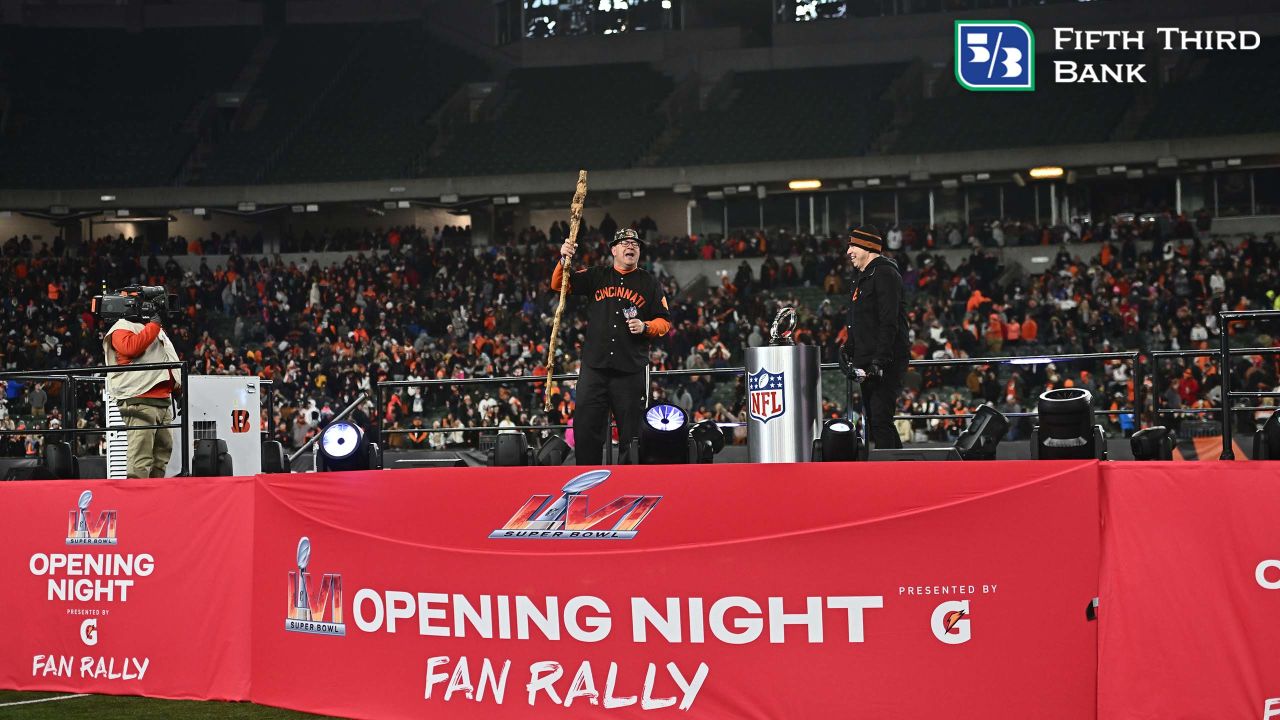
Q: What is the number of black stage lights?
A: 13